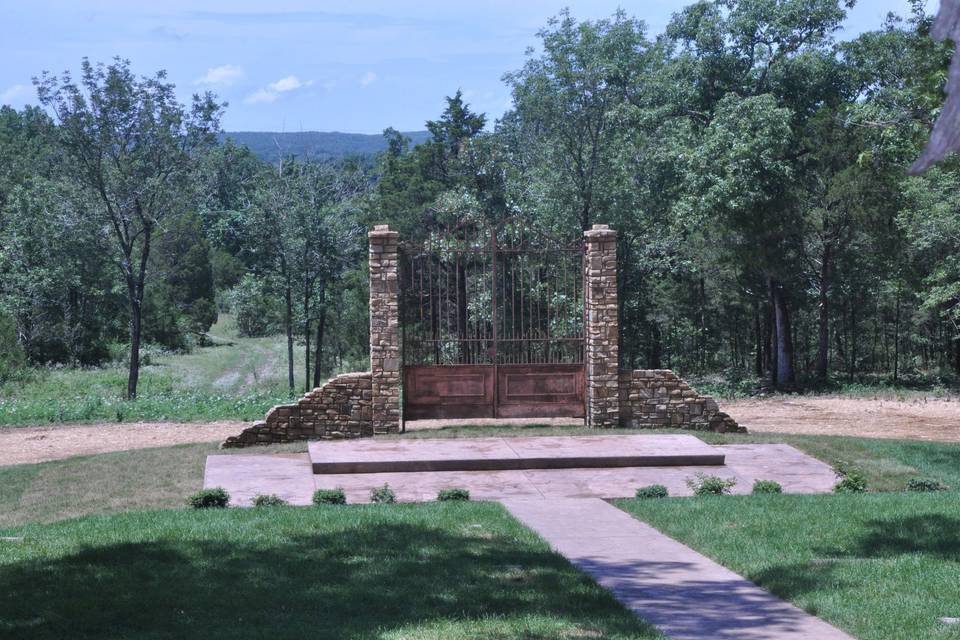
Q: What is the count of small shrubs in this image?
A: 10